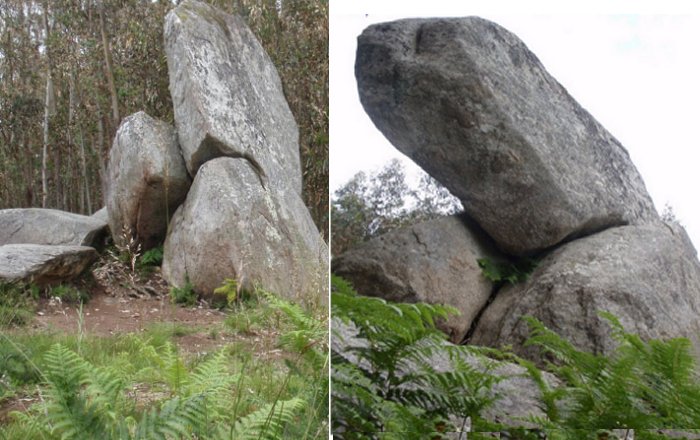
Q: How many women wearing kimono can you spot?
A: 0